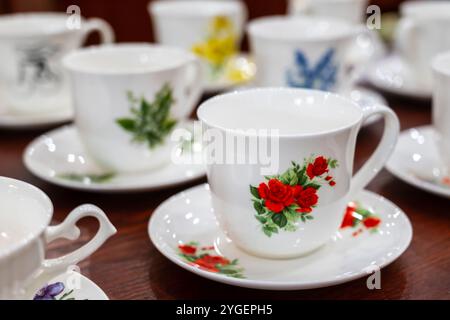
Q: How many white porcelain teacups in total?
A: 9